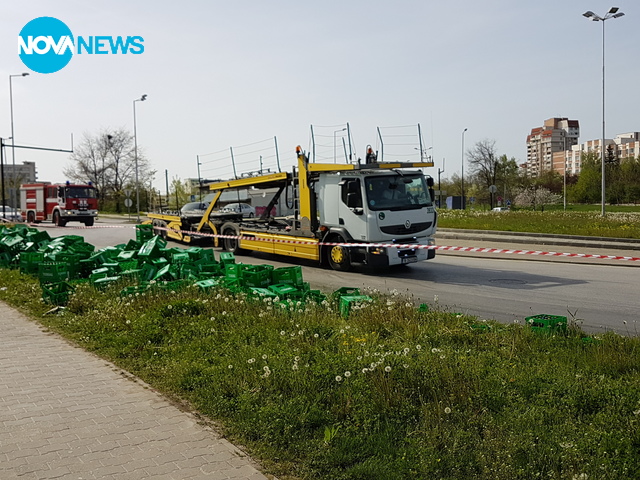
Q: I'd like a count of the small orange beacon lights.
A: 2